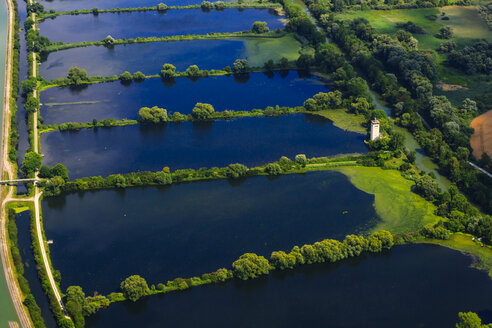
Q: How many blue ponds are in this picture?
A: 7